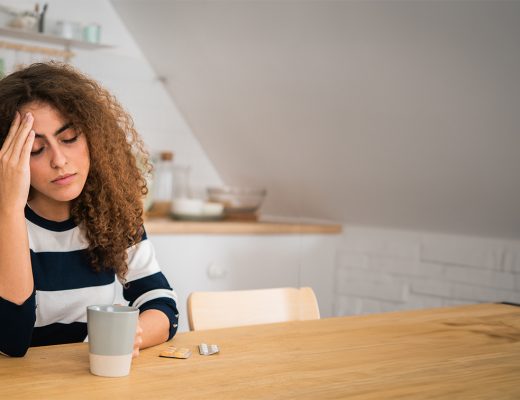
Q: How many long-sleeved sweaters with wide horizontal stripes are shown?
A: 1